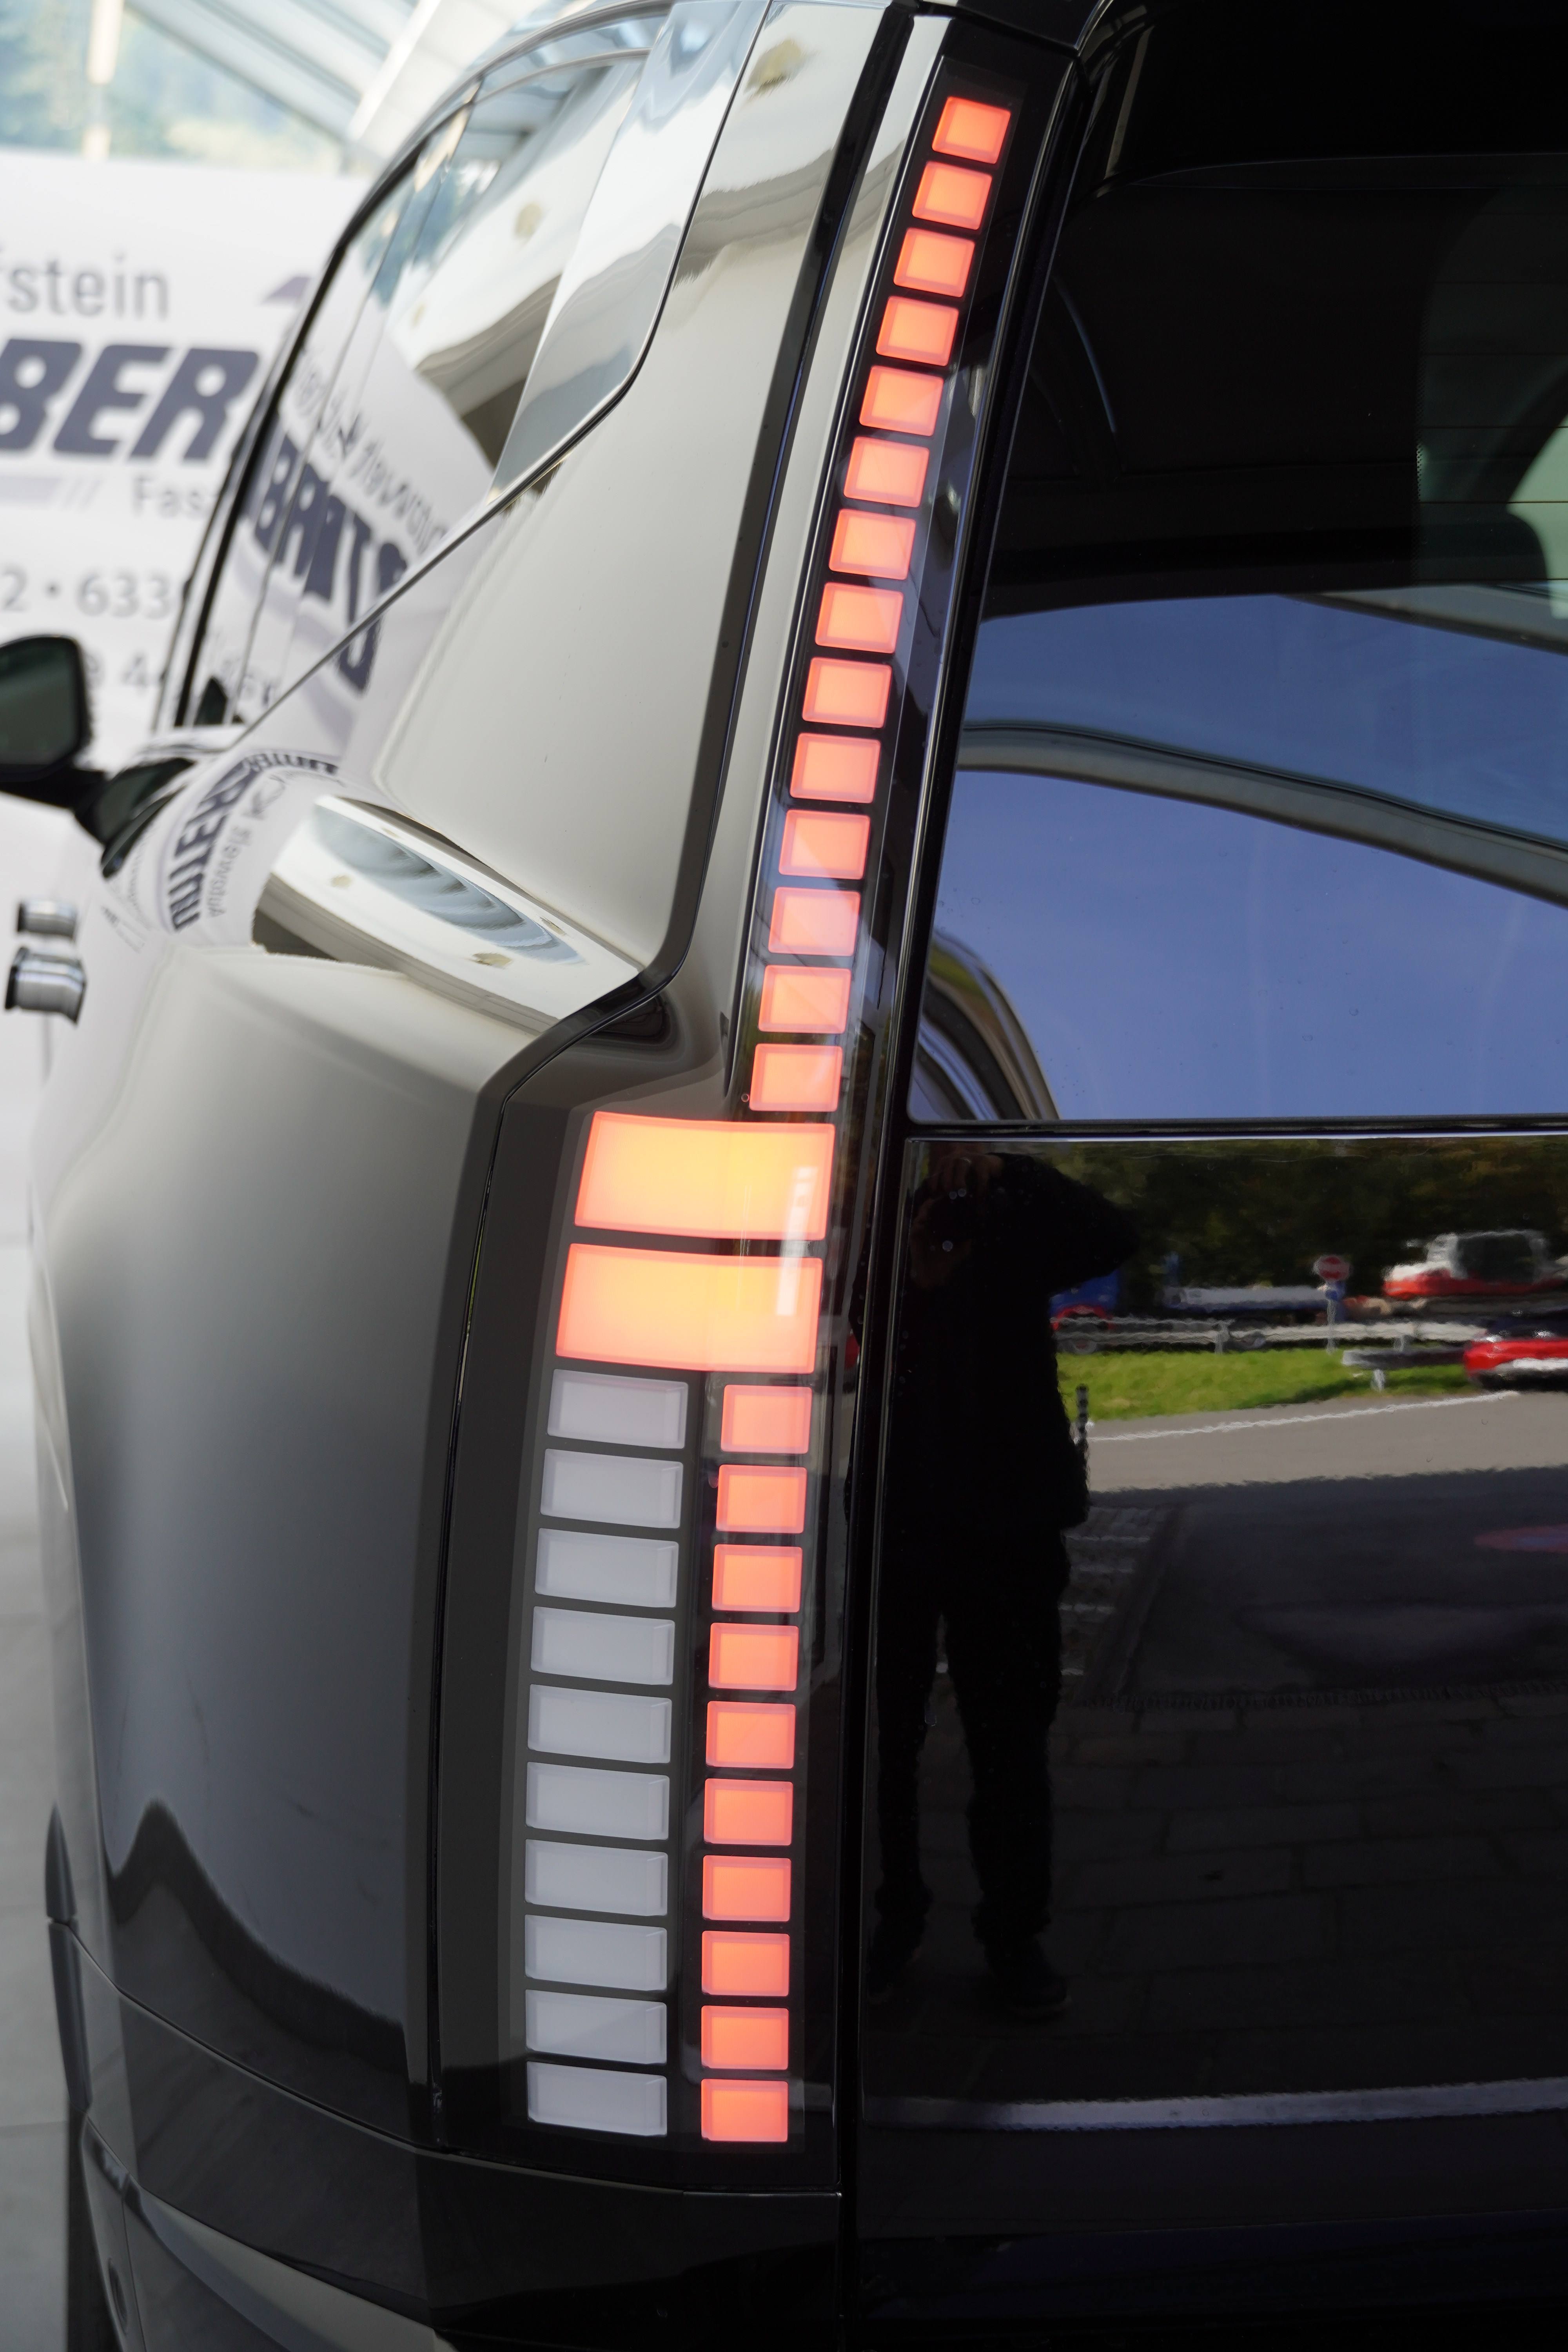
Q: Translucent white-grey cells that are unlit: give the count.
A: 10